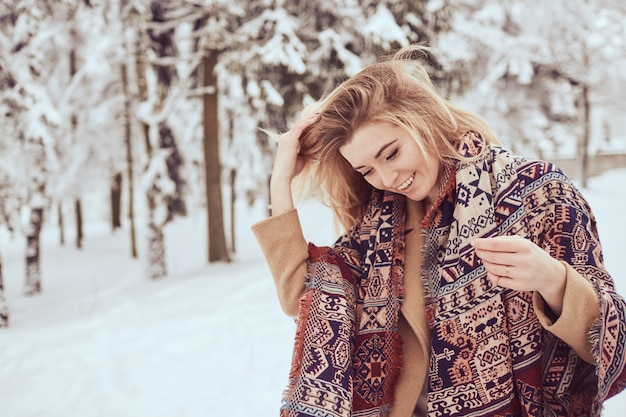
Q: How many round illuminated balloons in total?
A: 0